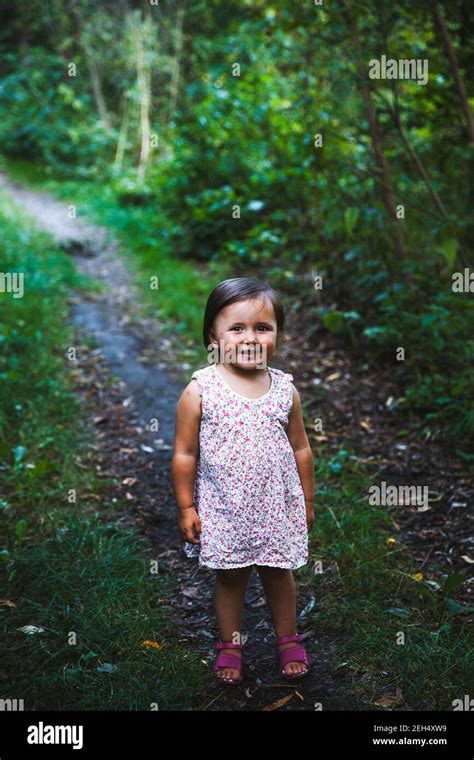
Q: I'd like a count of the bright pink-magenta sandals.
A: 2